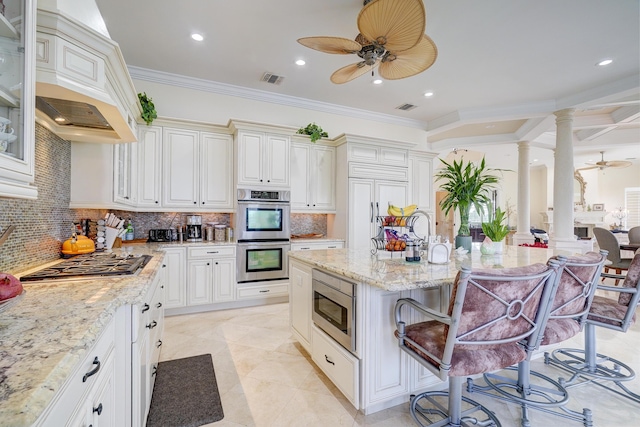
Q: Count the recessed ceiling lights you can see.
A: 5